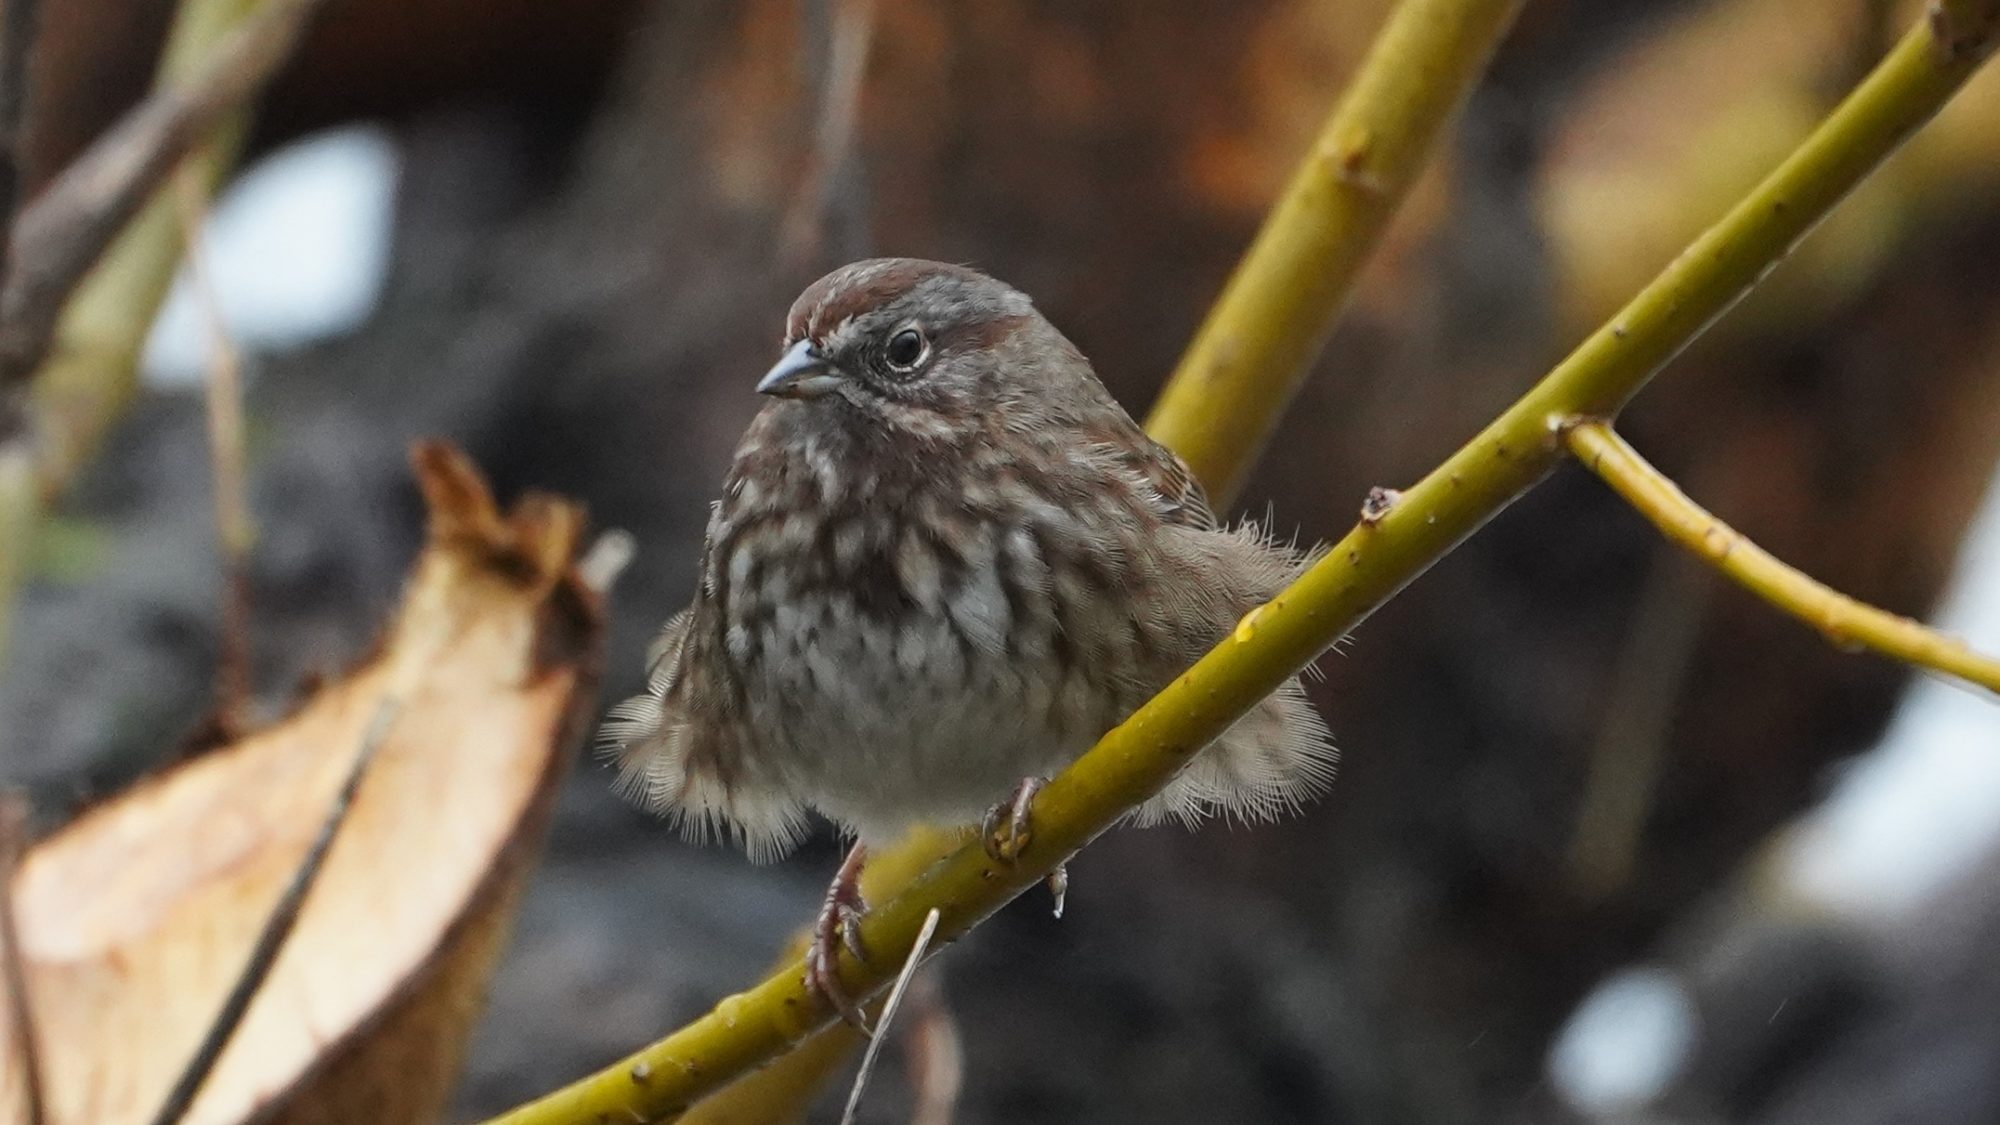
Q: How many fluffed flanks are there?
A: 2